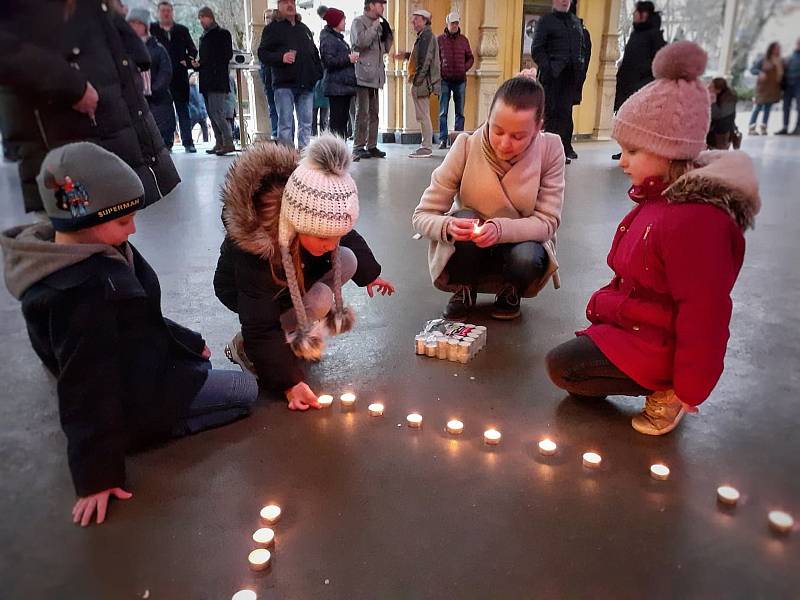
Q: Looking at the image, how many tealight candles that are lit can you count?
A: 15